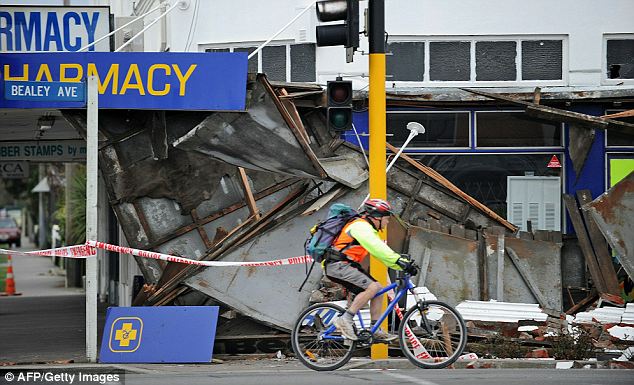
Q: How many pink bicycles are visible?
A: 0